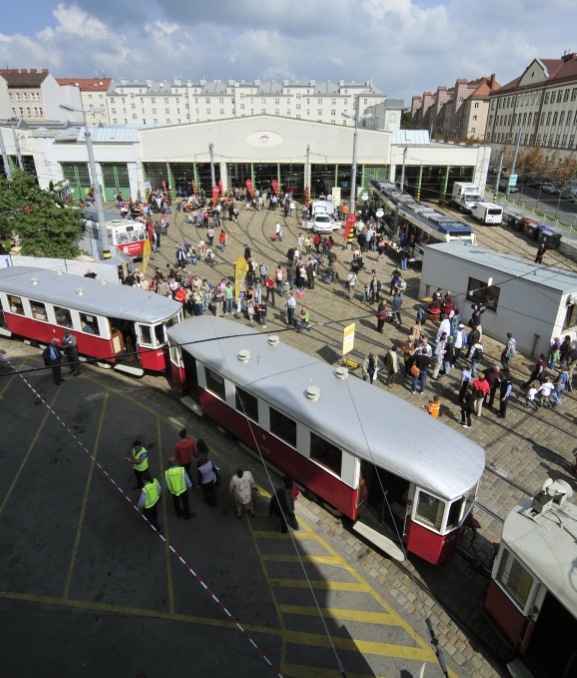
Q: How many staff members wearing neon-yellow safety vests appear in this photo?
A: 3